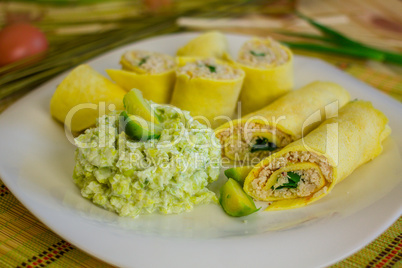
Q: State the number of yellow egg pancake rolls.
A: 7